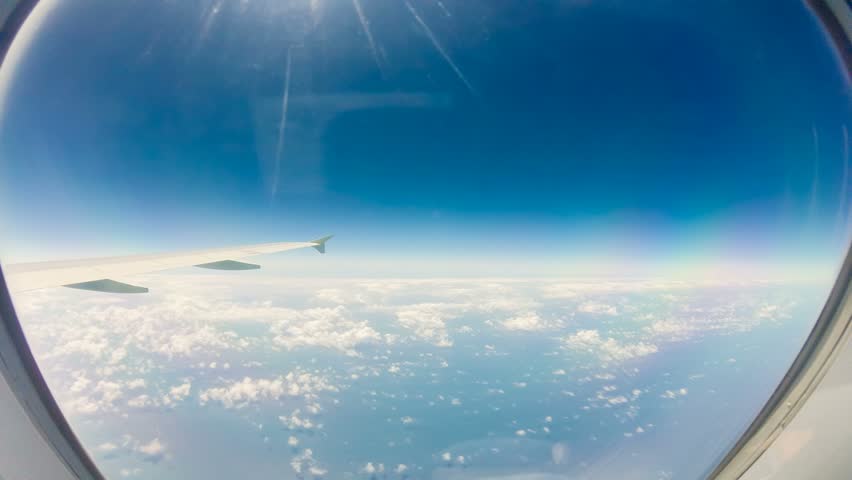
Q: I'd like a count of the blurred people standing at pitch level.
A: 0